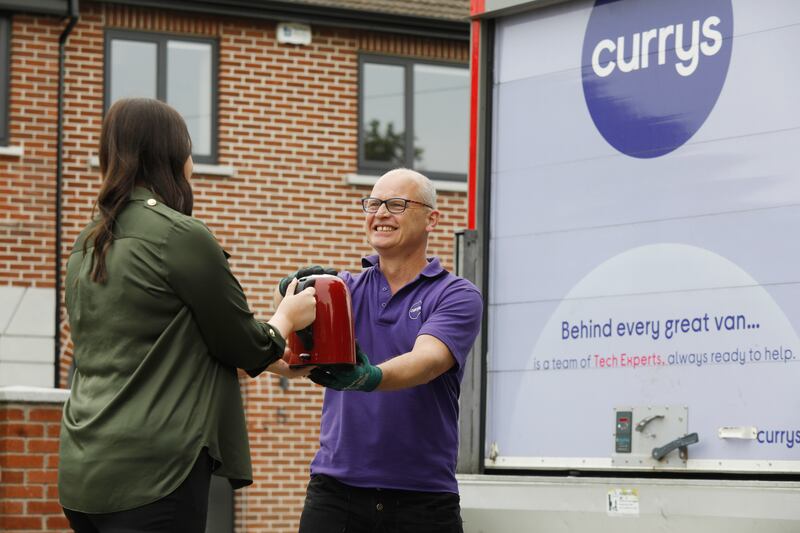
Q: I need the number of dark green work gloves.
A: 2